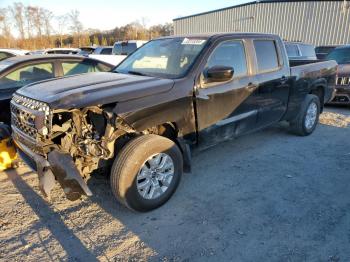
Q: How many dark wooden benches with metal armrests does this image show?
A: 0